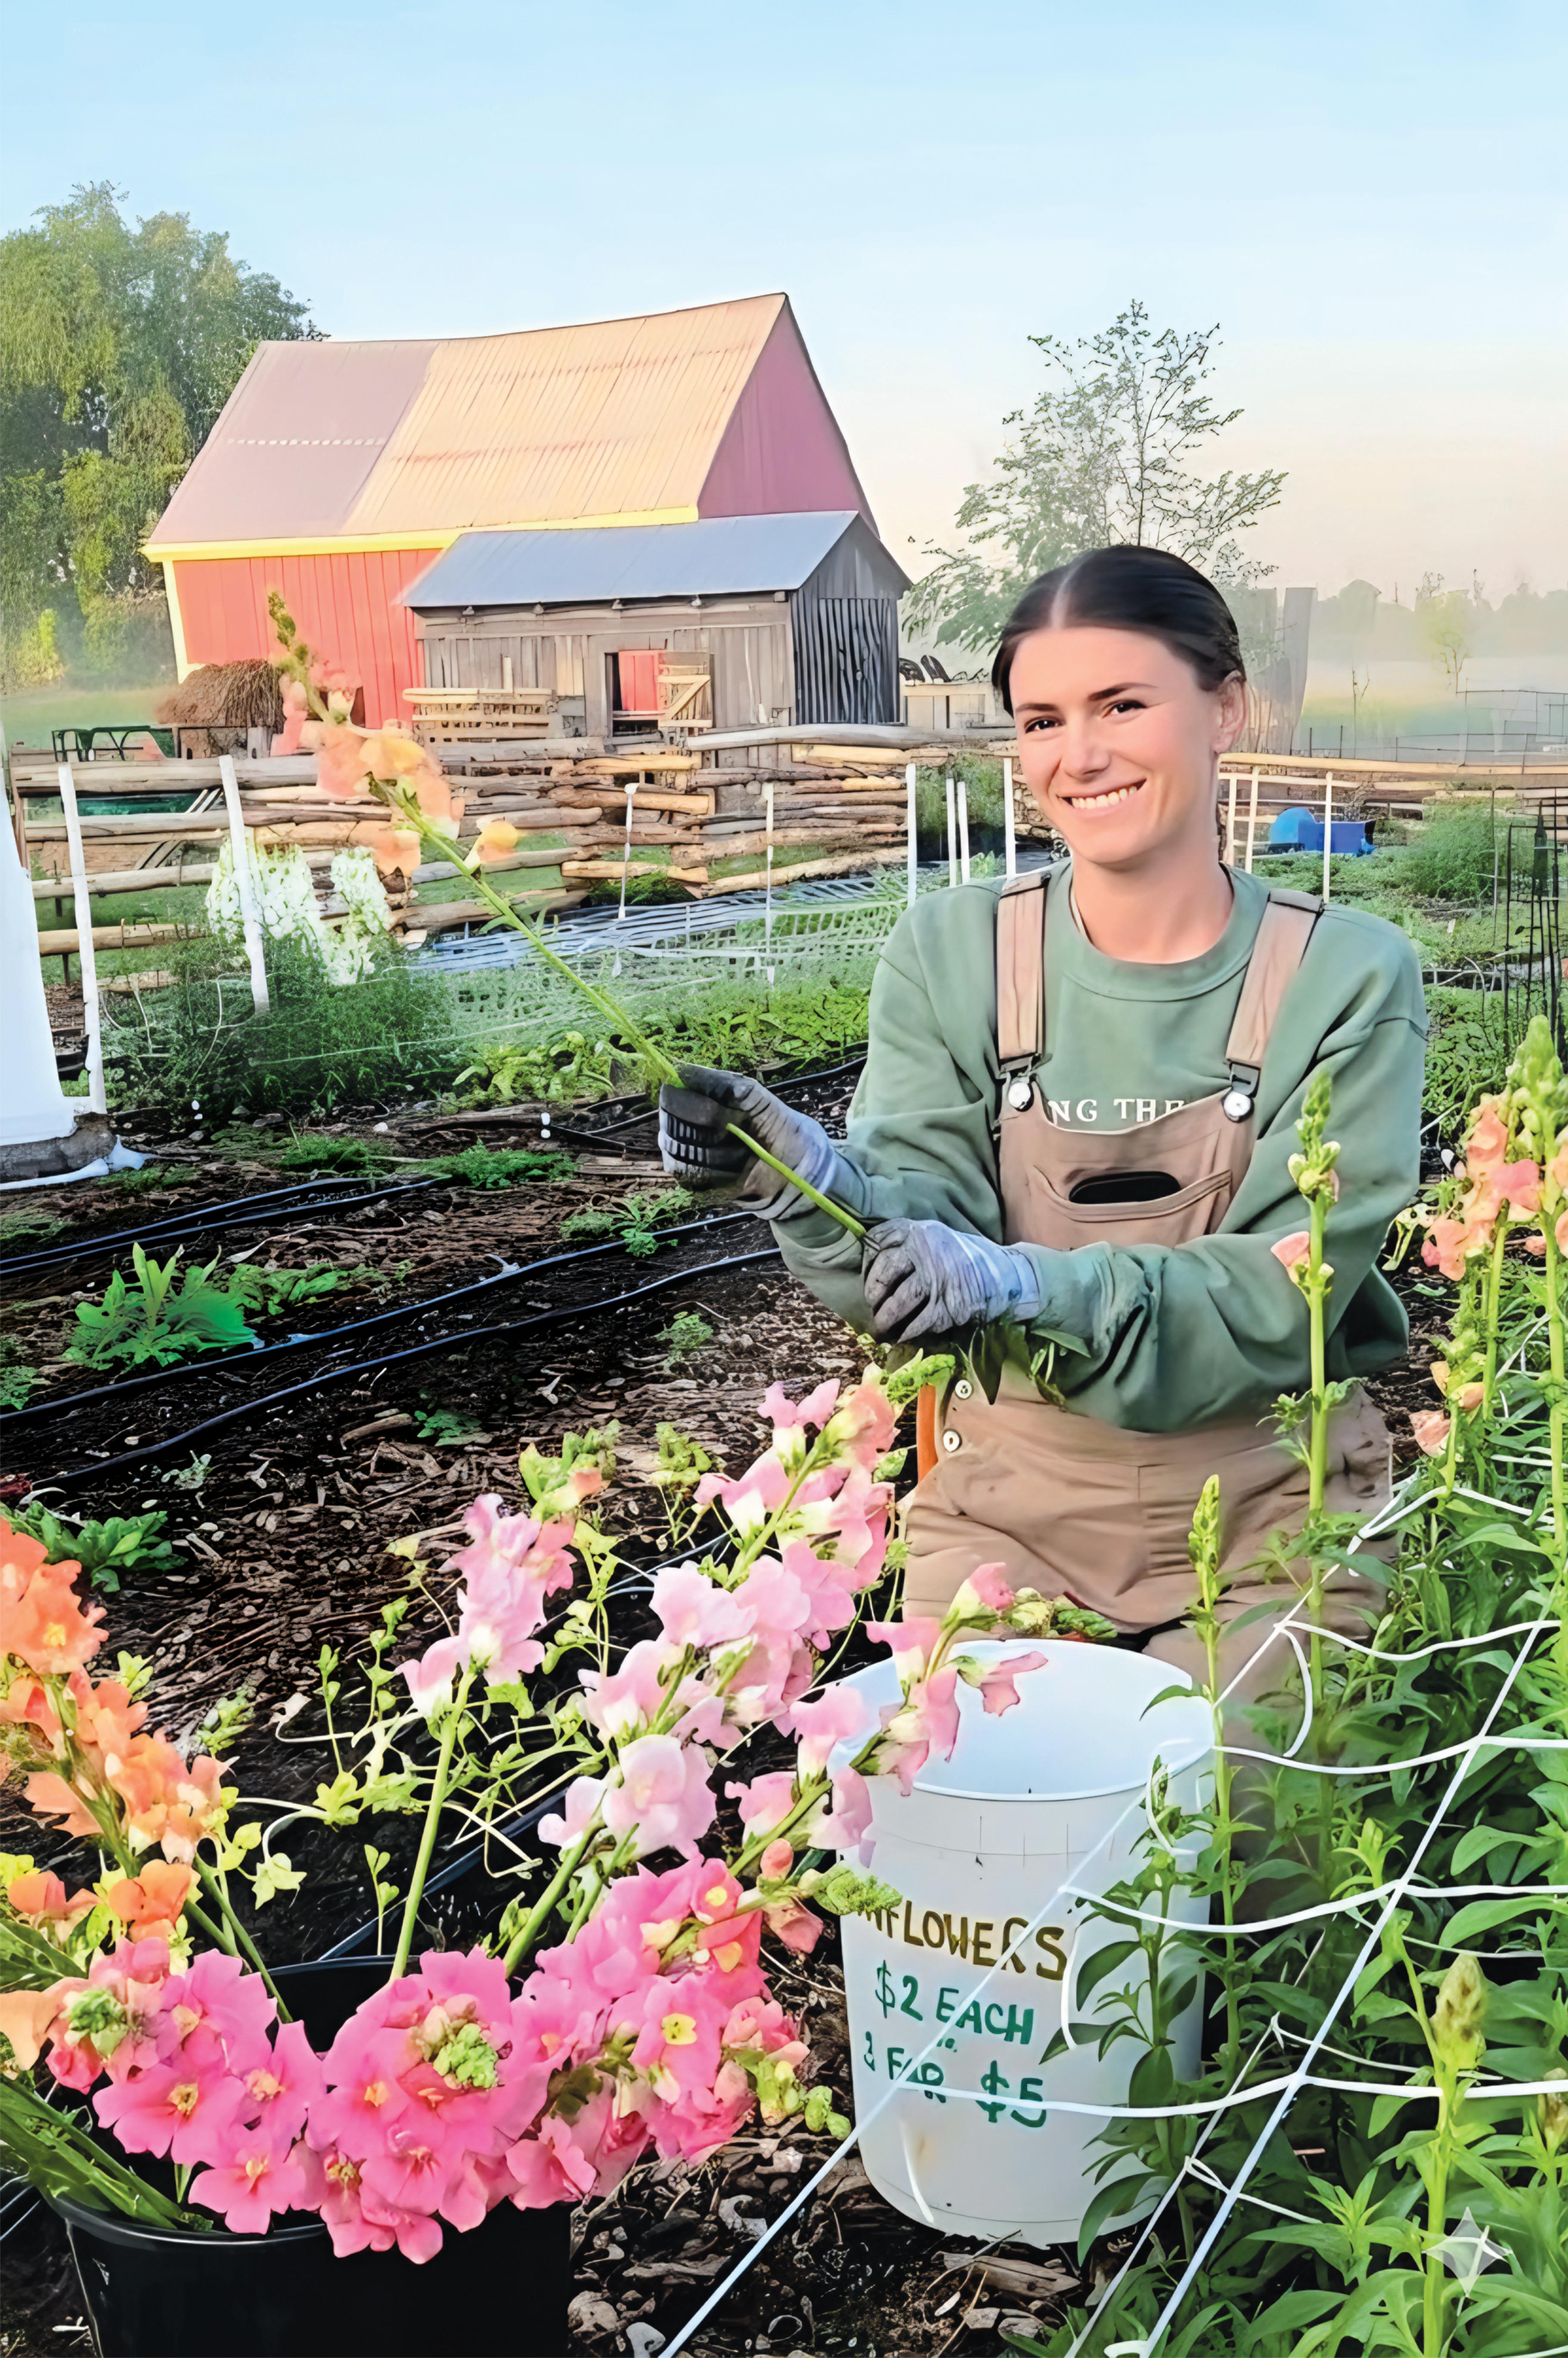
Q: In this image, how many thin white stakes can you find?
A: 11